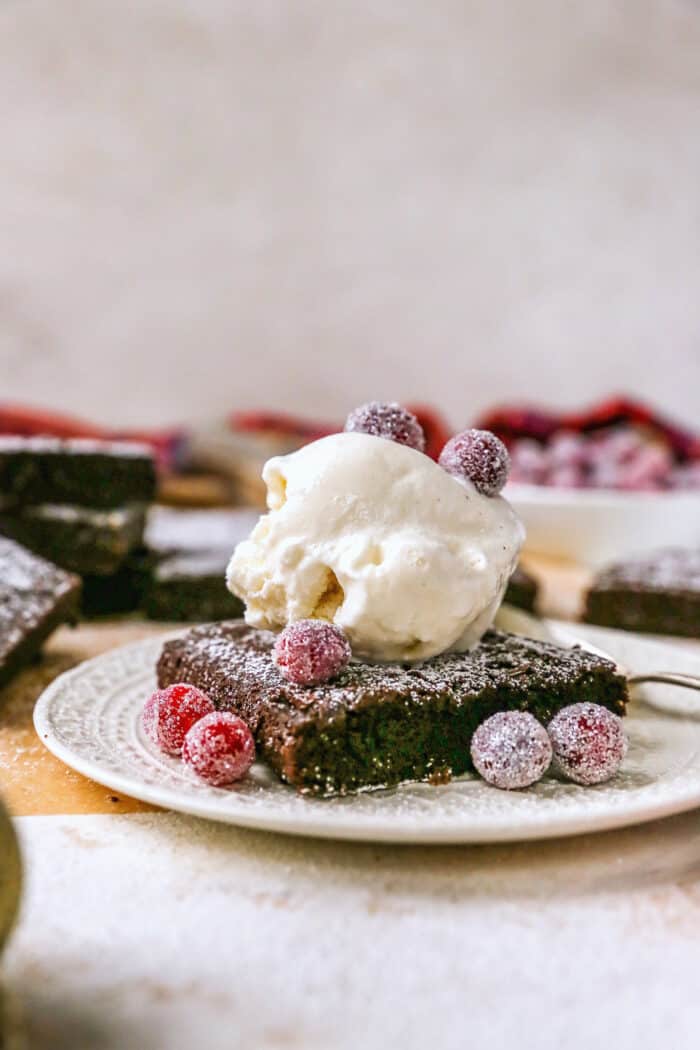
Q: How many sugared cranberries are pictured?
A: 7